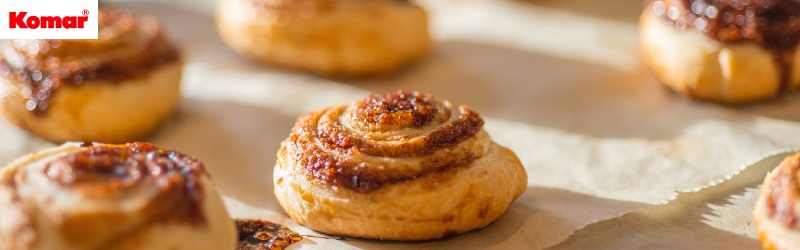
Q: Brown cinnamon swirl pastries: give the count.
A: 6